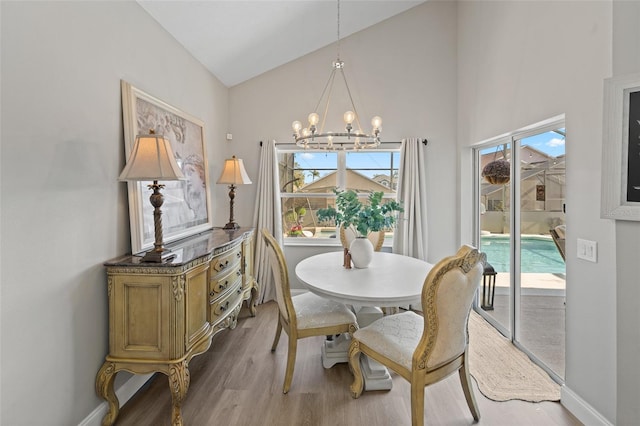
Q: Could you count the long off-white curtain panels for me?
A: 2